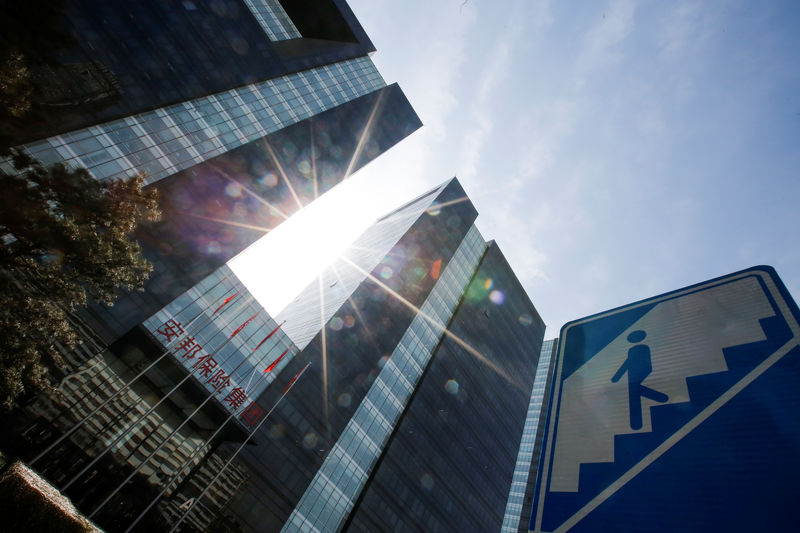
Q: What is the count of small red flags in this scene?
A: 5